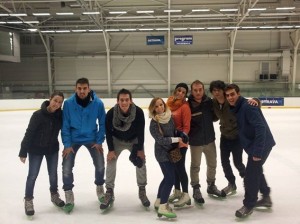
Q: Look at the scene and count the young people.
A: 8